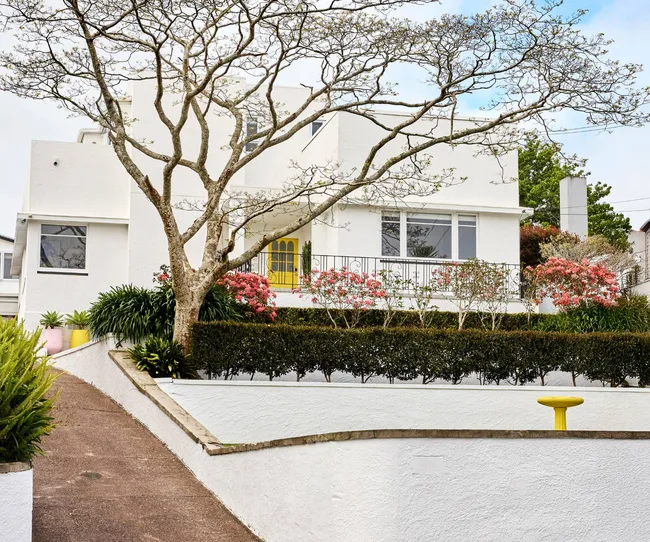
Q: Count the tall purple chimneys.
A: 0